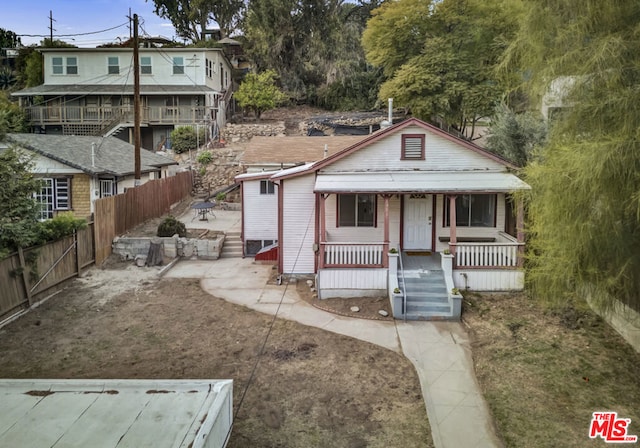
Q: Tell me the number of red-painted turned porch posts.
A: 4